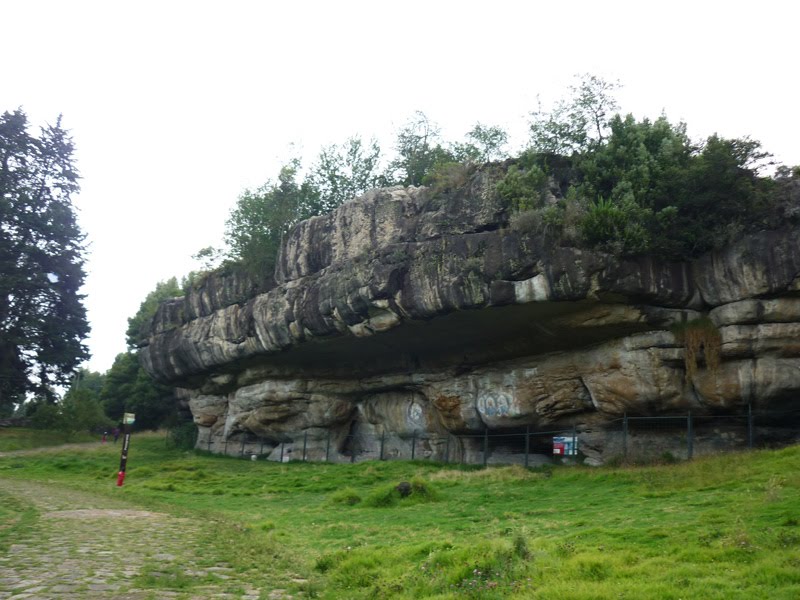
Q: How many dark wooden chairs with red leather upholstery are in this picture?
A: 0